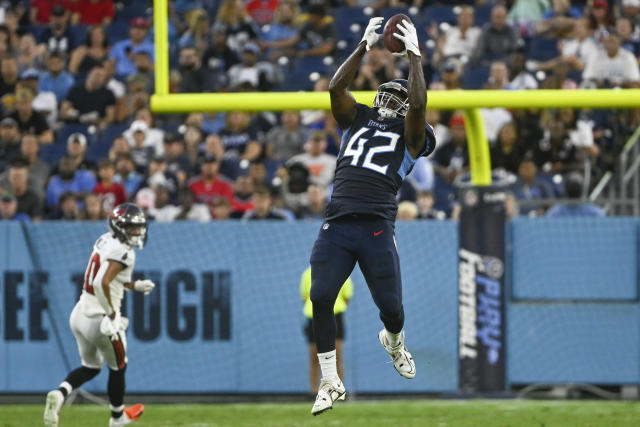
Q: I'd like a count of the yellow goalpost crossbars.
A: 1